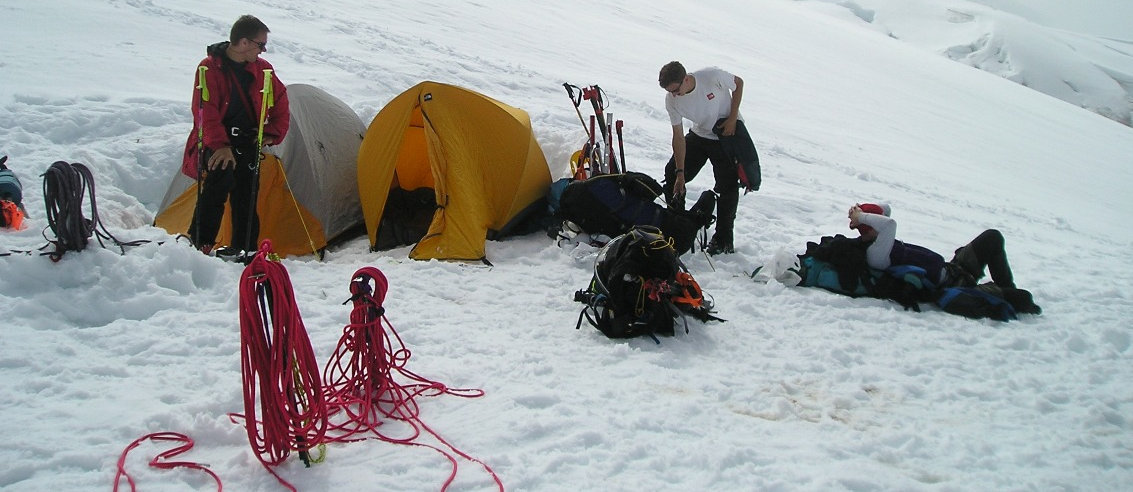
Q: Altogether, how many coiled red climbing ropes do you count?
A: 2